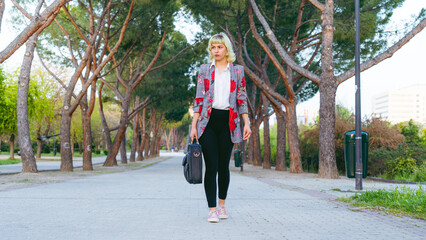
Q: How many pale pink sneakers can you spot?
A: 2